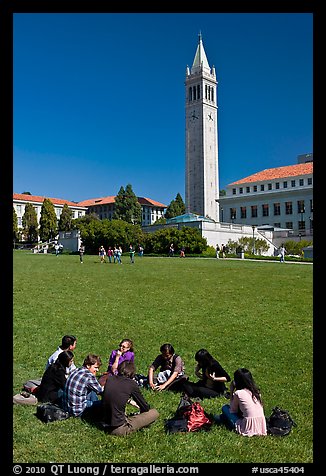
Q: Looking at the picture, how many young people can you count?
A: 8